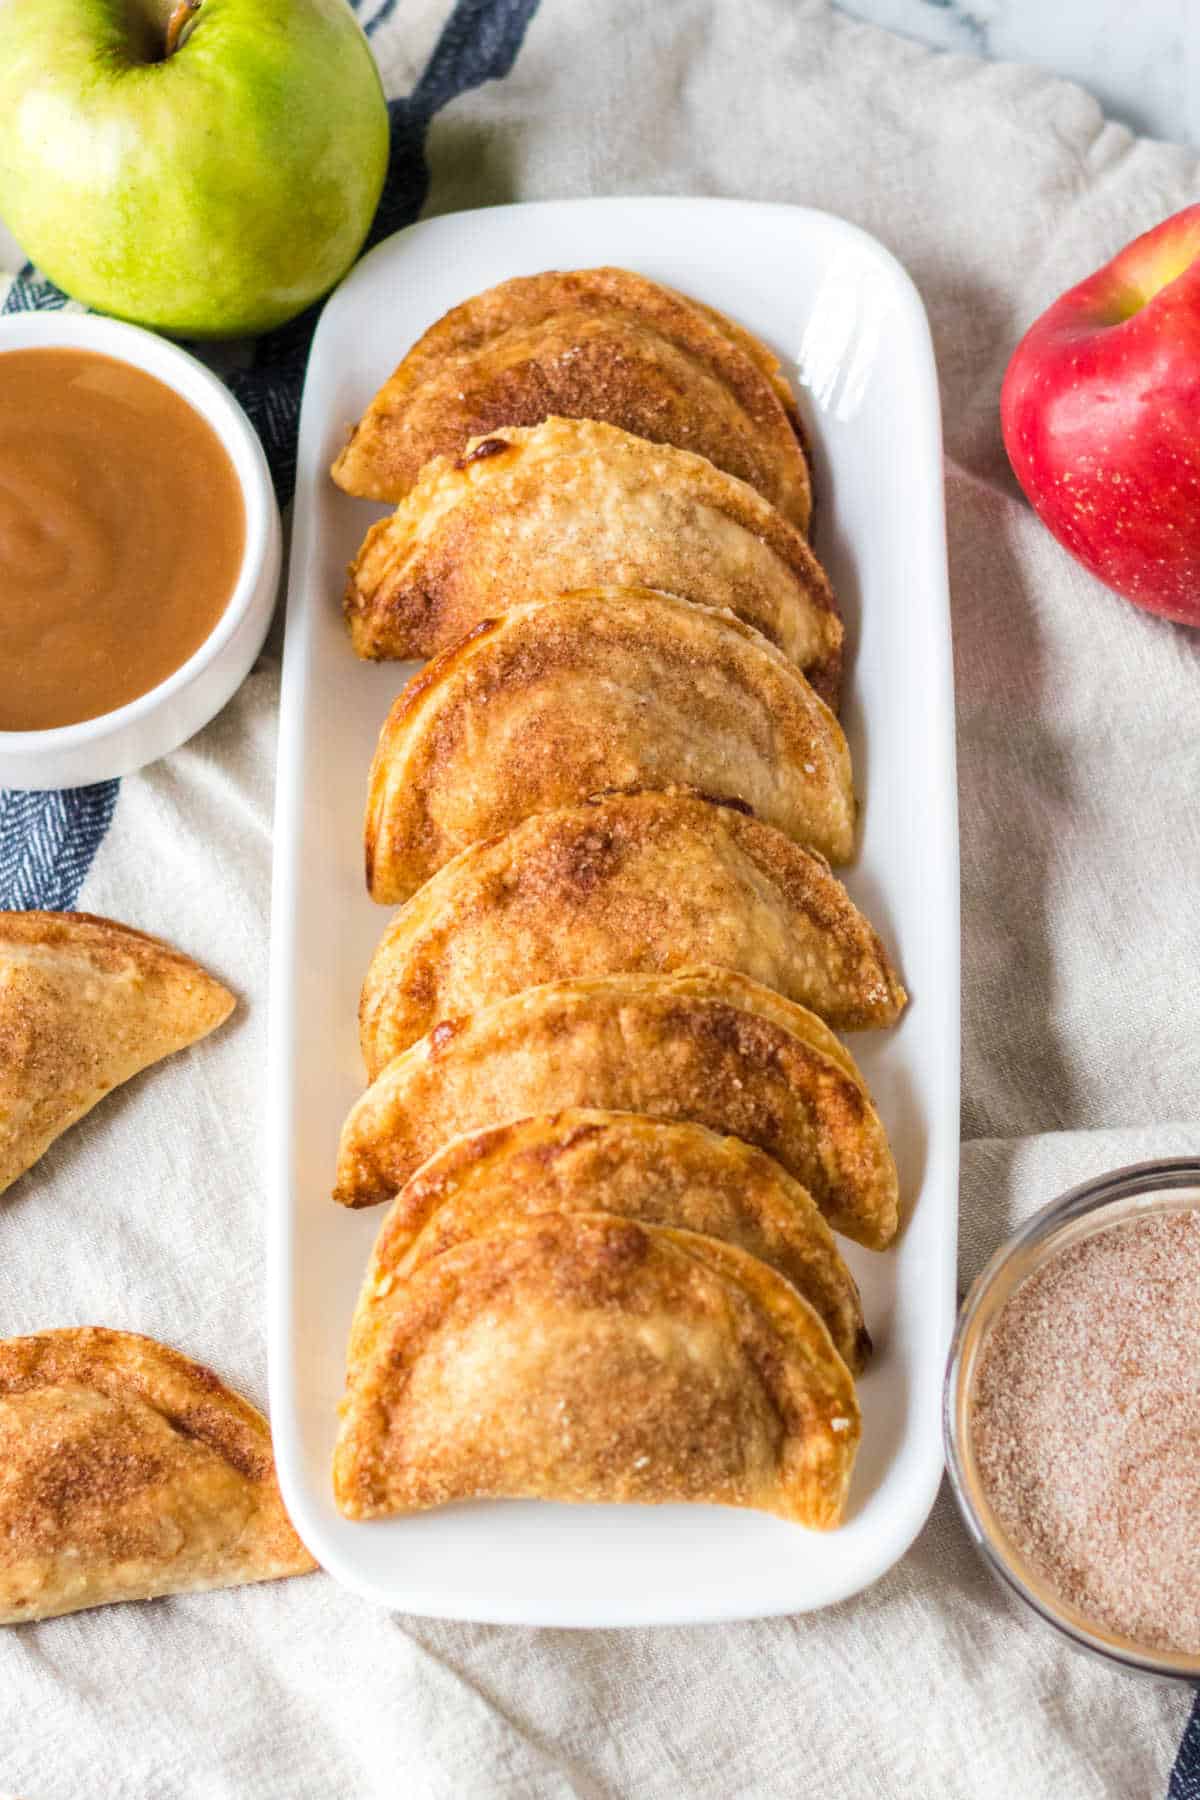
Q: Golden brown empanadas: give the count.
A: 9